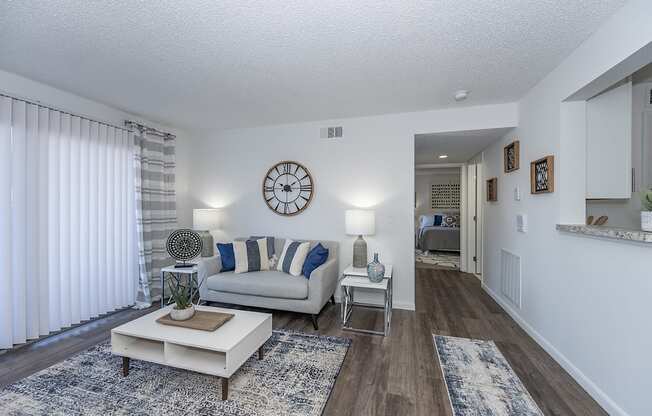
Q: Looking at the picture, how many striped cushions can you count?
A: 2